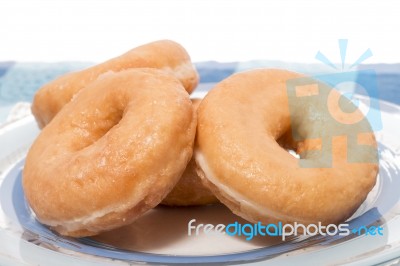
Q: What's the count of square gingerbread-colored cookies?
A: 0